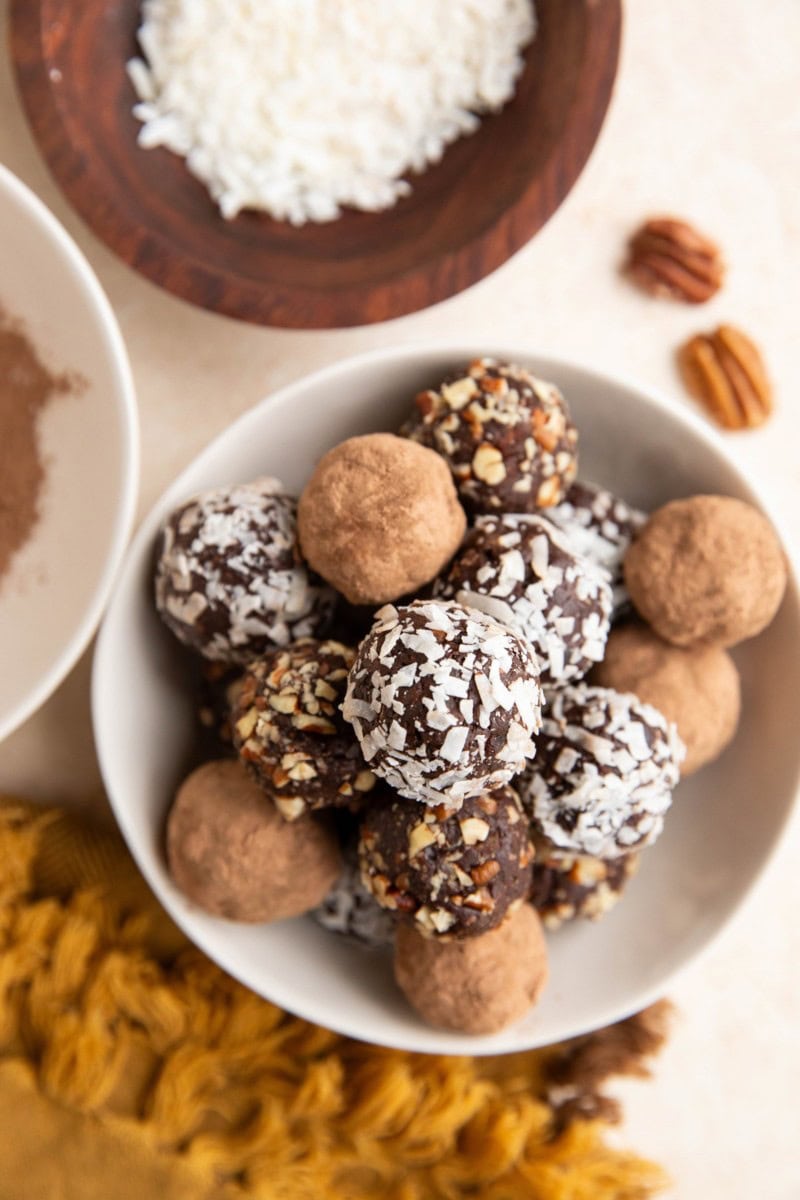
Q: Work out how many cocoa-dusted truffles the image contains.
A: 5